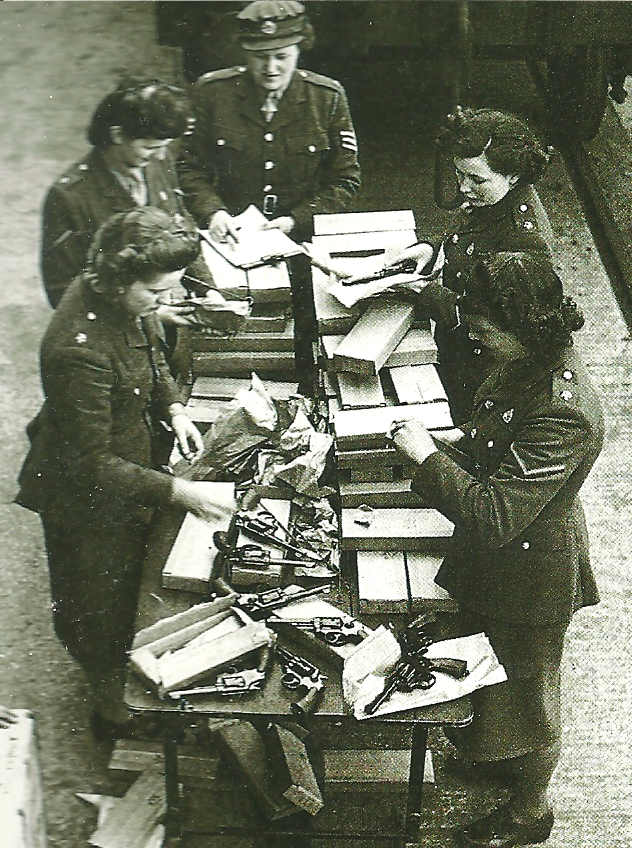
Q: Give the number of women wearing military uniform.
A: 5